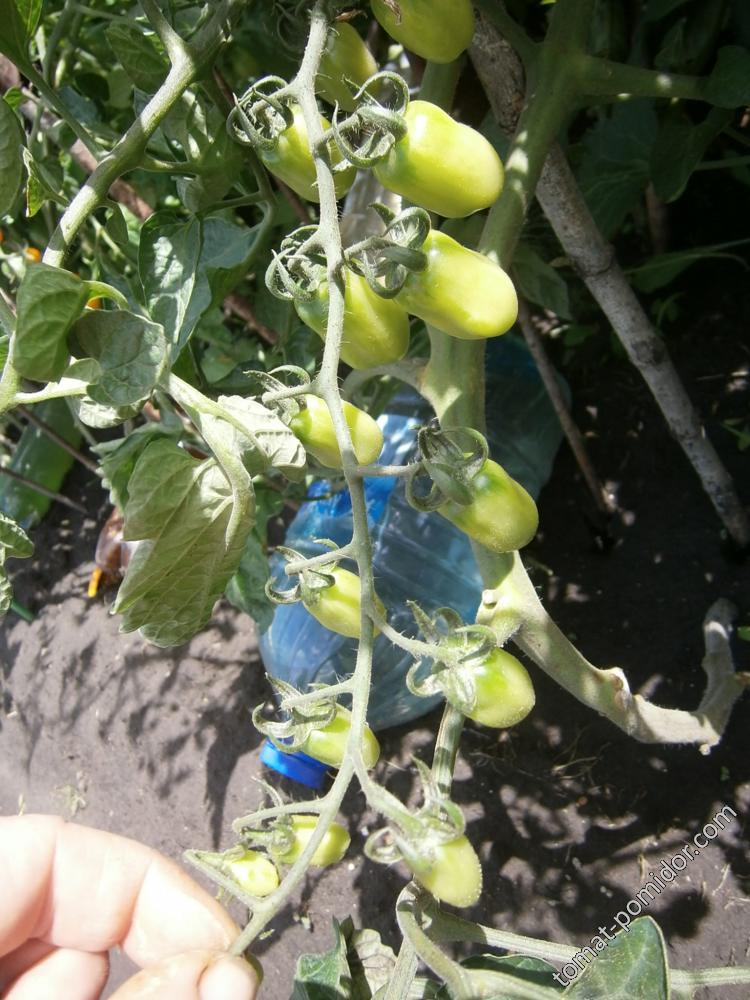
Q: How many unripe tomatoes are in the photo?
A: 14